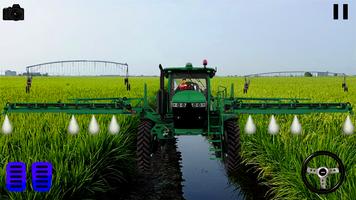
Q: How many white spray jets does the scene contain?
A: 8